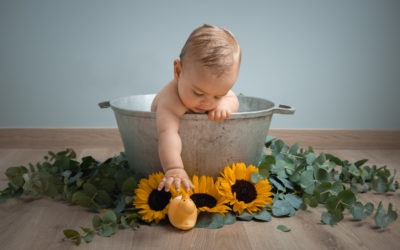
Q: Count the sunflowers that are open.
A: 3